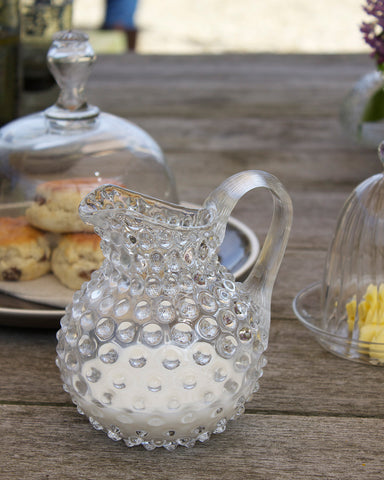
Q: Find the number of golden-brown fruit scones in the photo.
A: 3